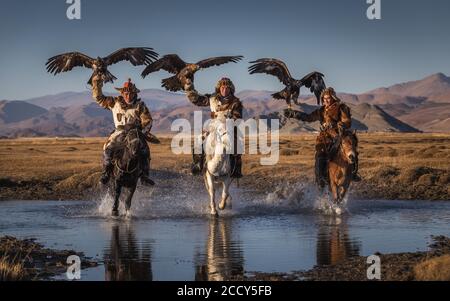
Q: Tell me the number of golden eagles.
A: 3